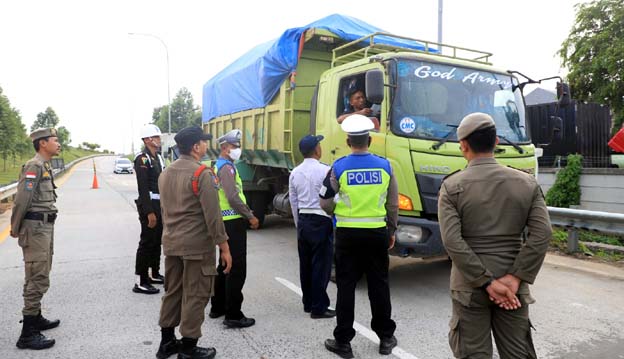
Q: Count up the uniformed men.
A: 7